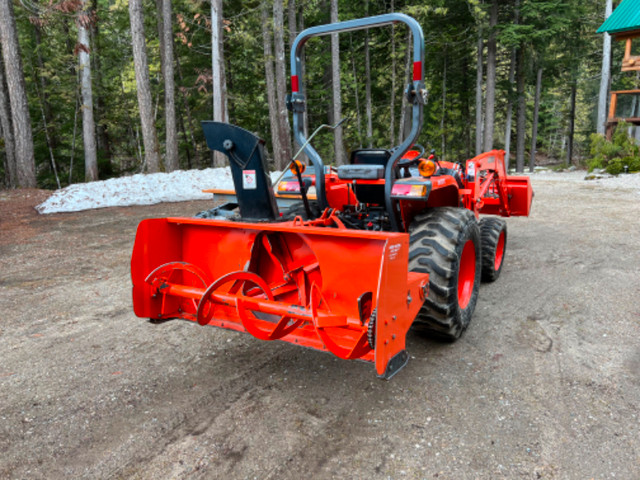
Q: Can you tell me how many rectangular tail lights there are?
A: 2